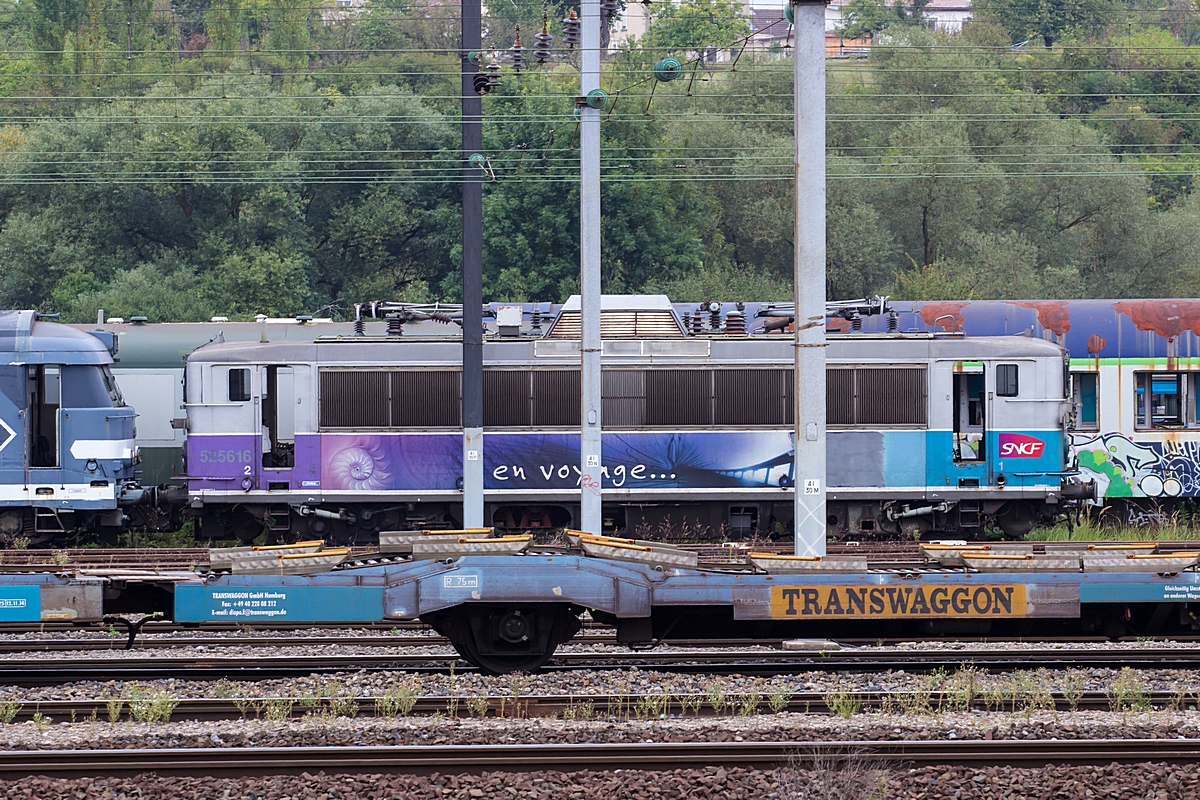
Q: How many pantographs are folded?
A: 2